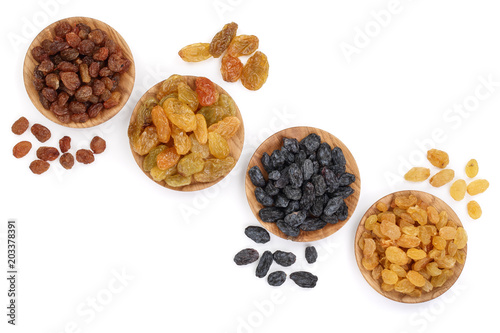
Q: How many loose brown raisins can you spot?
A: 9